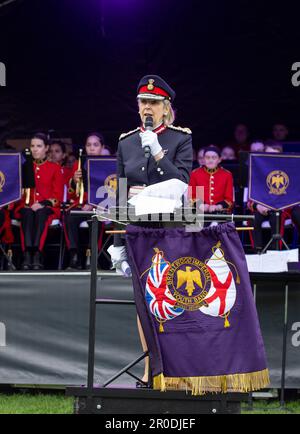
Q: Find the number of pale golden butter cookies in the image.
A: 0